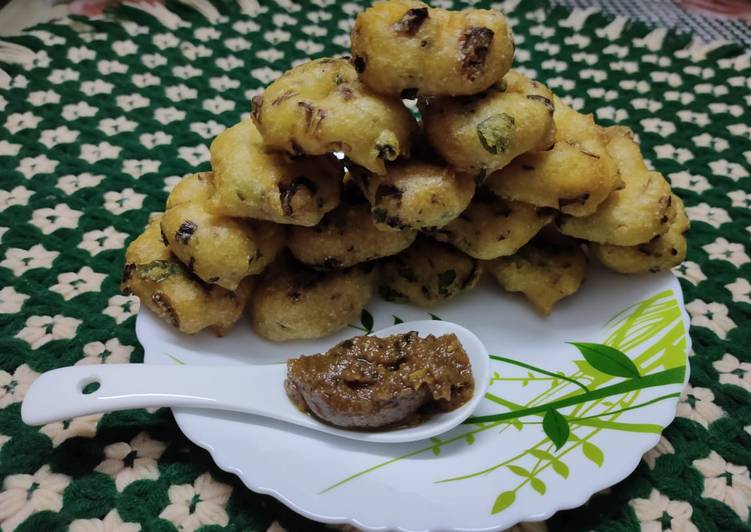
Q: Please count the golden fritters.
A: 15